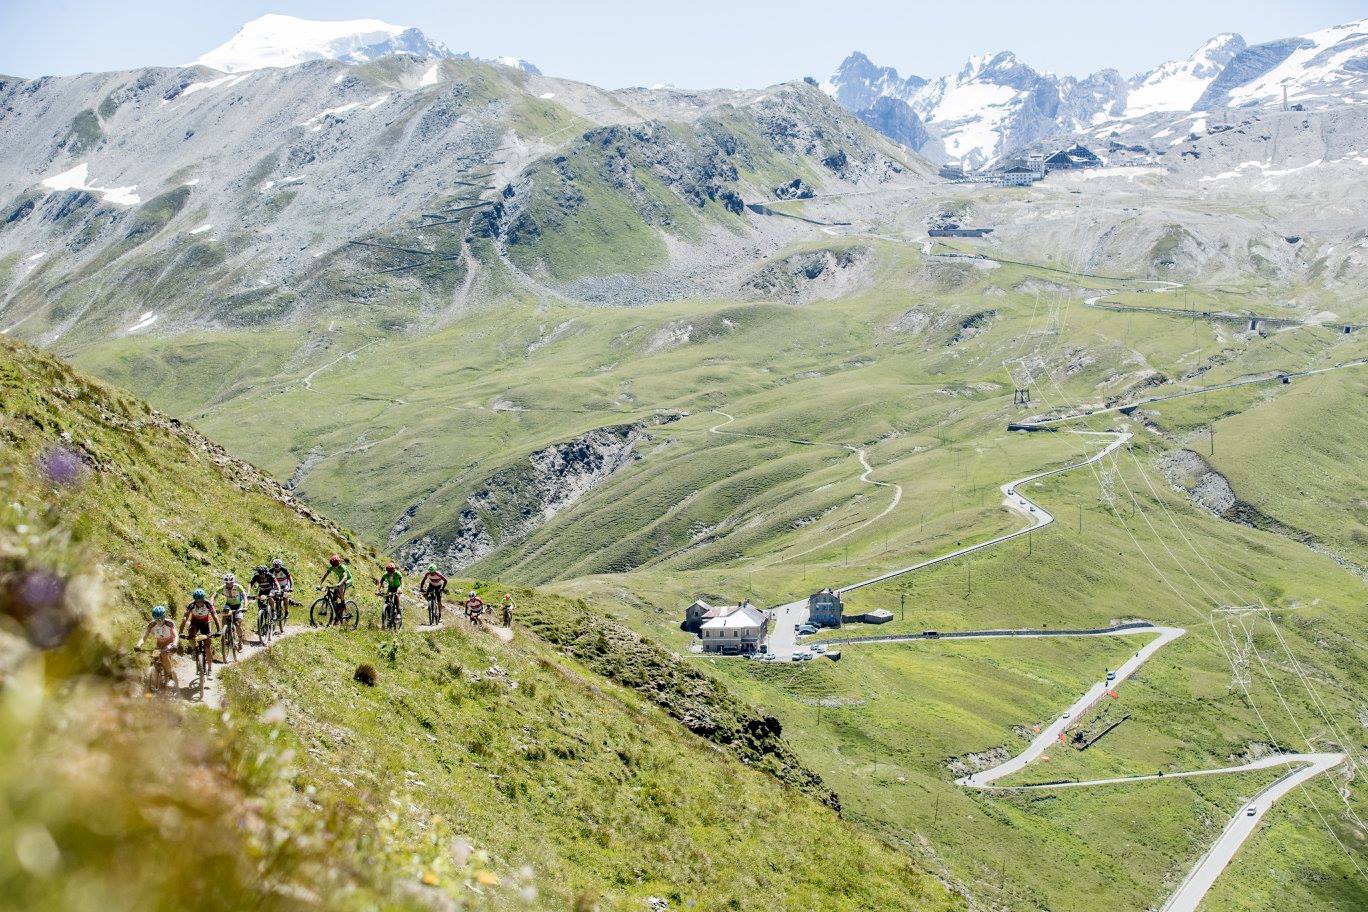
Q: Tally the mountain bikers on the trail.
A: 10